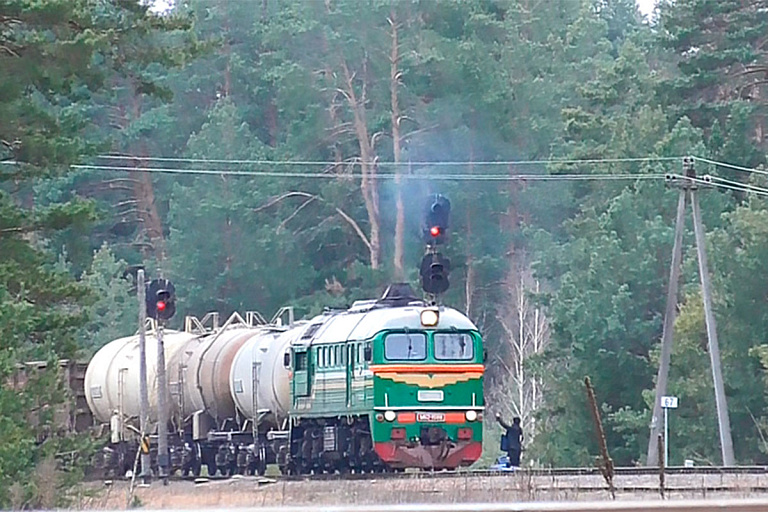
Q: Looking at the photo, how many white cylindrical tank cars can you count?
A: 3